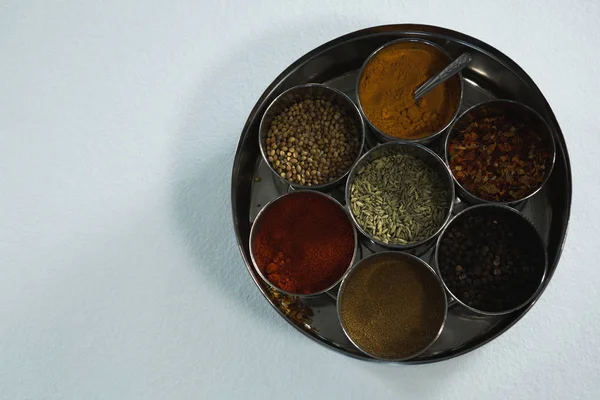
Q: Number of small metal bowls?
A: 7